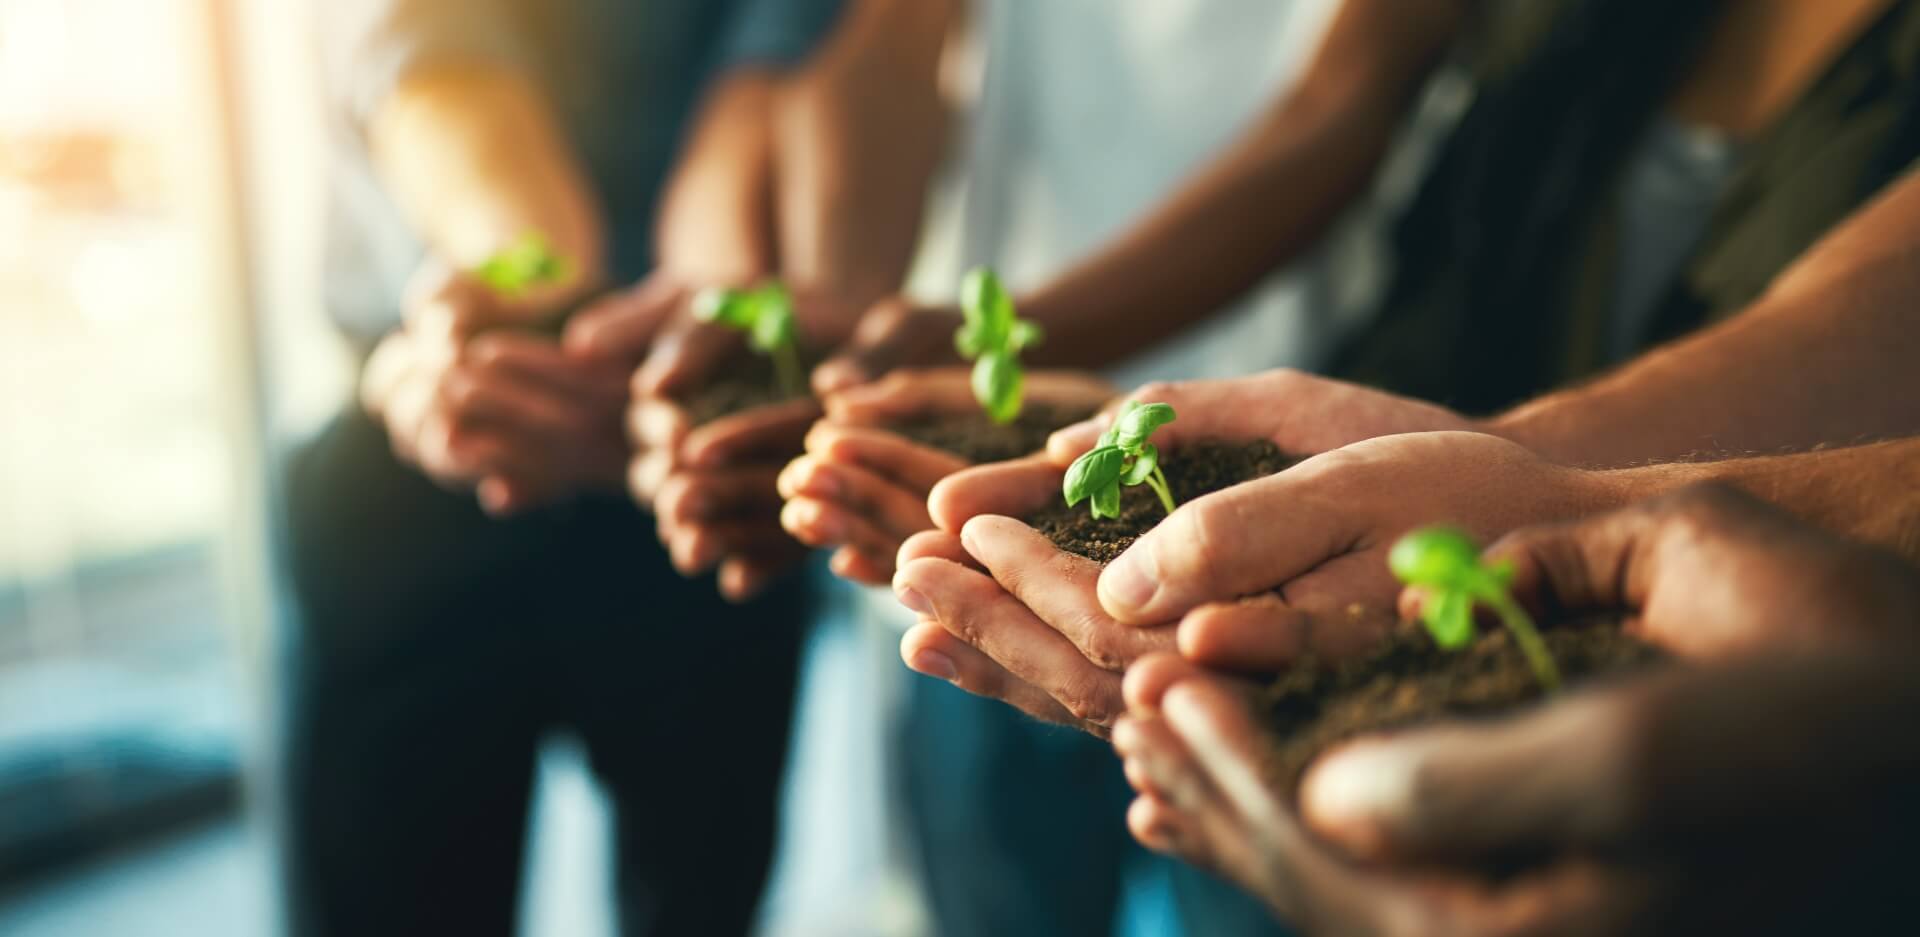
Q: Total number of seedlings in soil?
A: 5